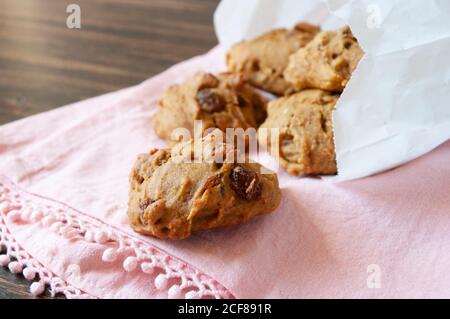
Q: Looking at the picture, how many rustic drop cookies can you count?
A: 5